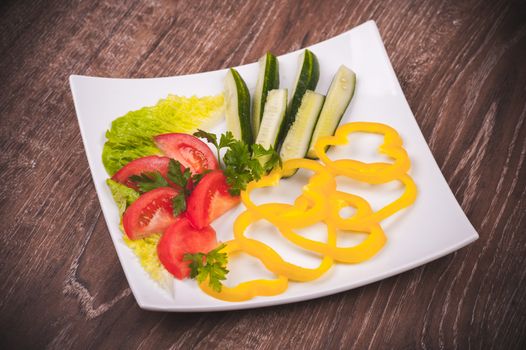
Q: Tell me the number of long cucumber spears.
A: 6